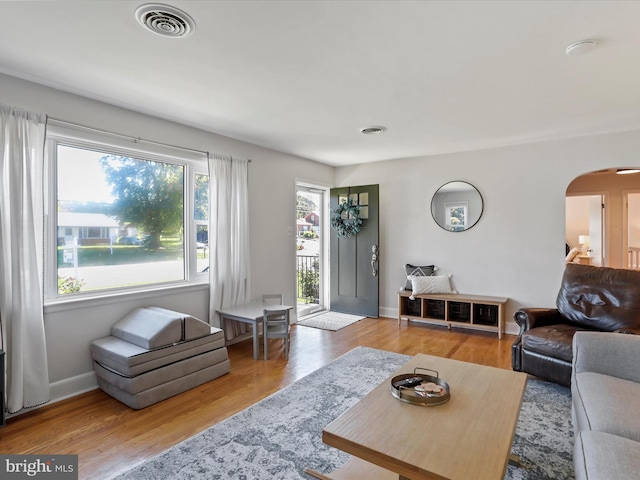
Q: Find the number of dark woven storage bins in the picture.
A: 4